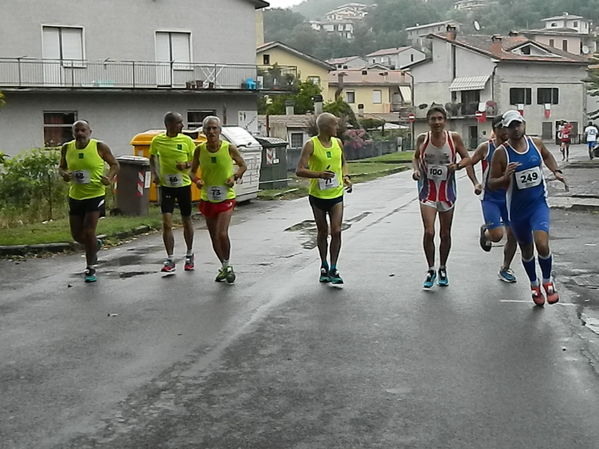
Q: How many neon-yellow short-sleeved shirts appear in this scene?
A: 1